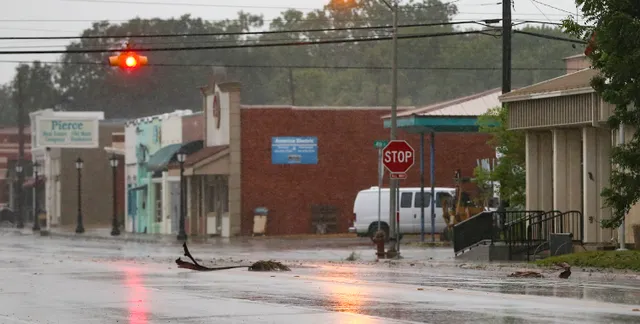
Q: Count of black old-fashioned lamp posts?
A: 5